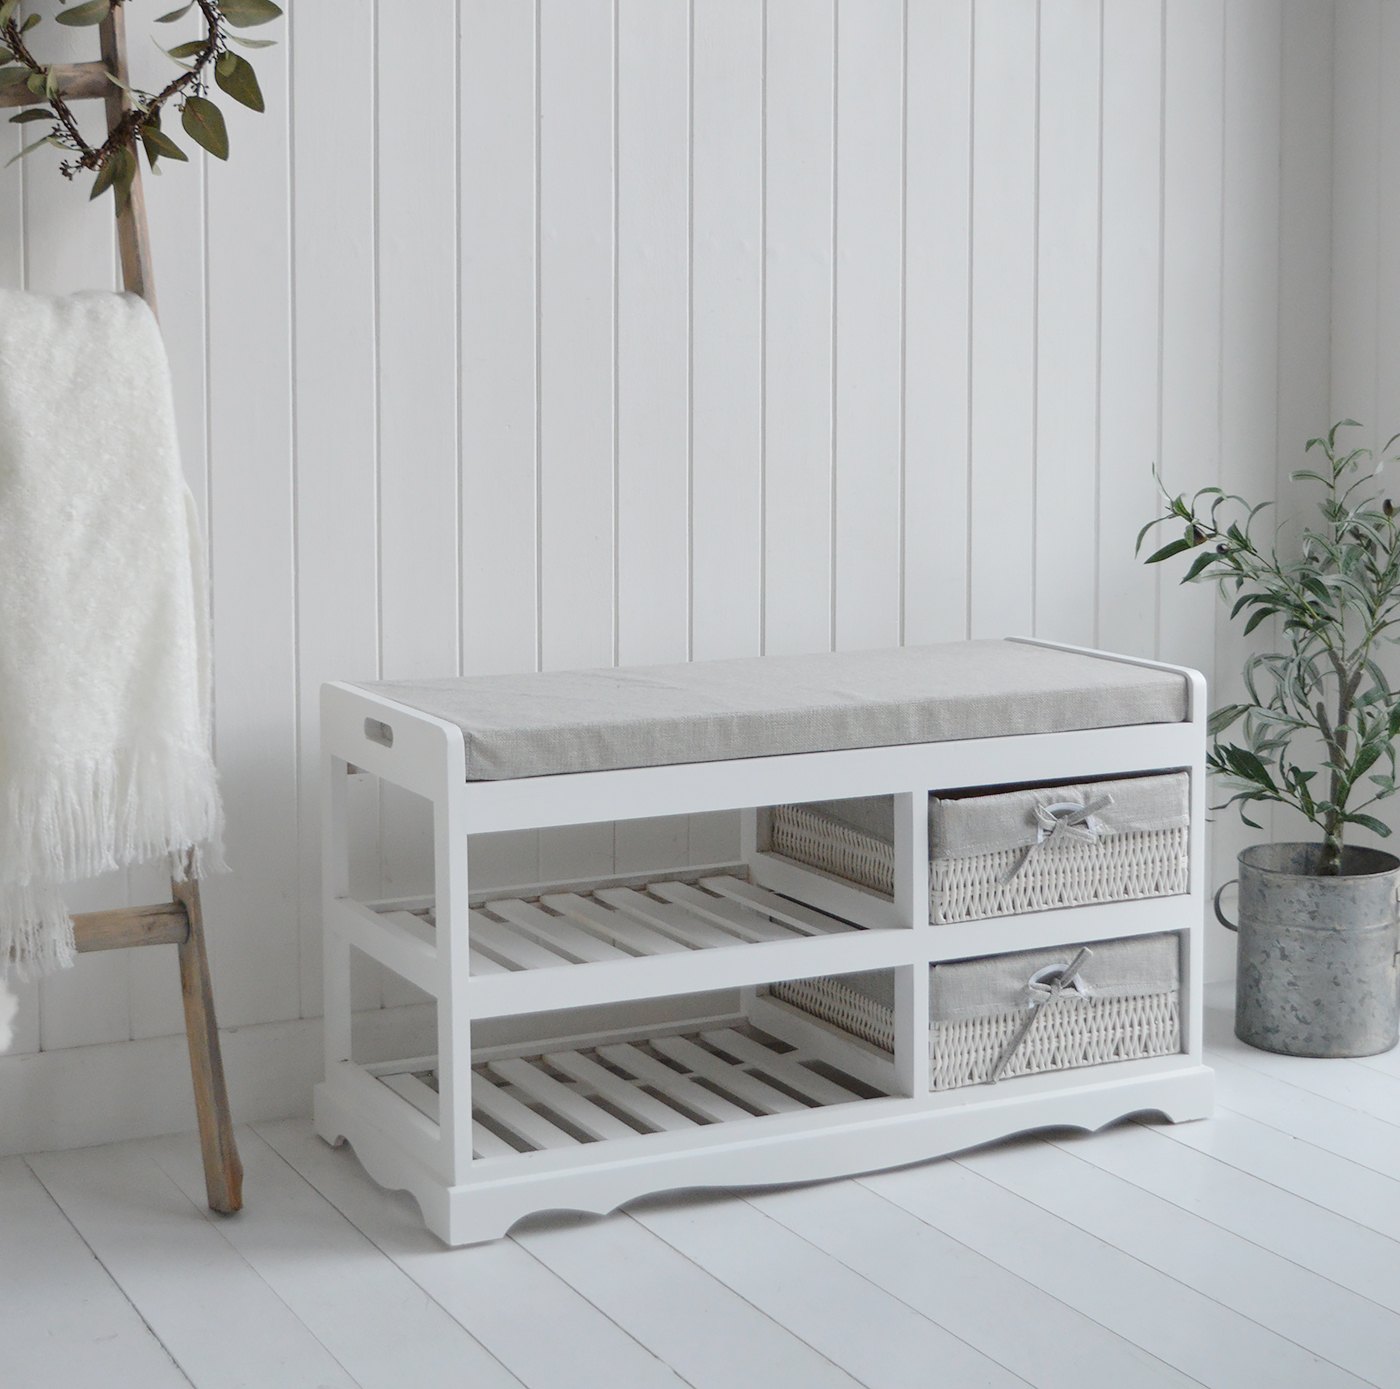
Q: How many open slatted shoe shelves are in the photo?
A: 2